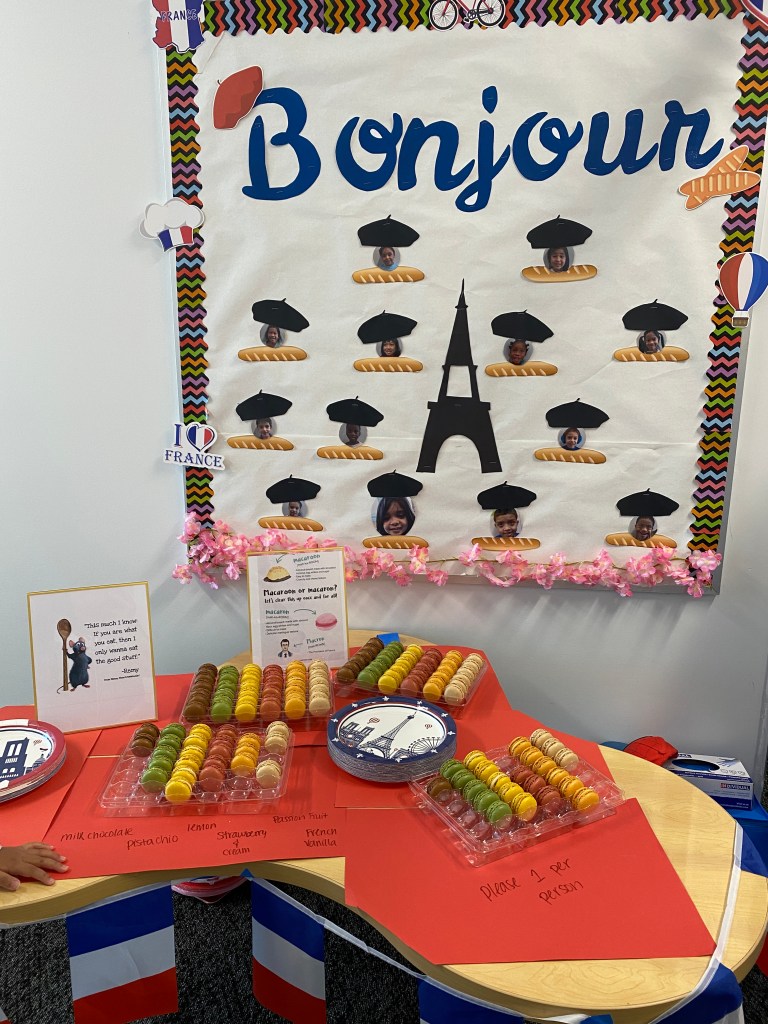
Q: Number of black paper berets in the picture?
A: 13